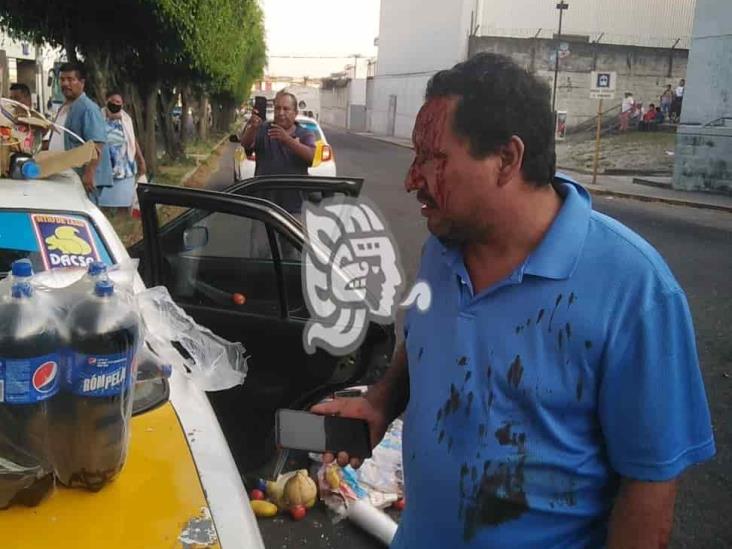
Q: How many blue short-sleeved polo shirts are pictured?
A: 1